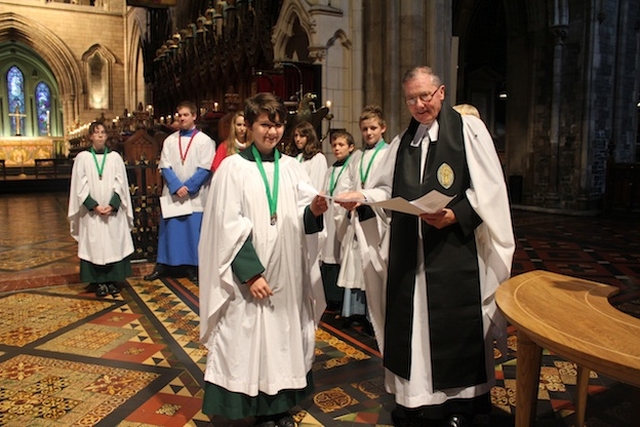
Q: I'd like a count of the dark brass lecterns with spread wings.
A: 1